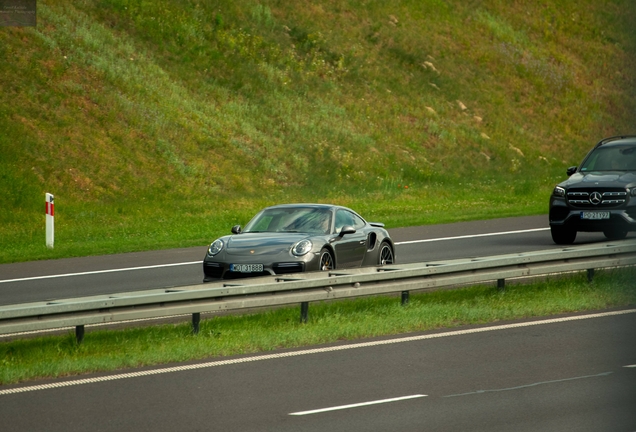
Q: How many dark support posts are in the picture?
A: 6